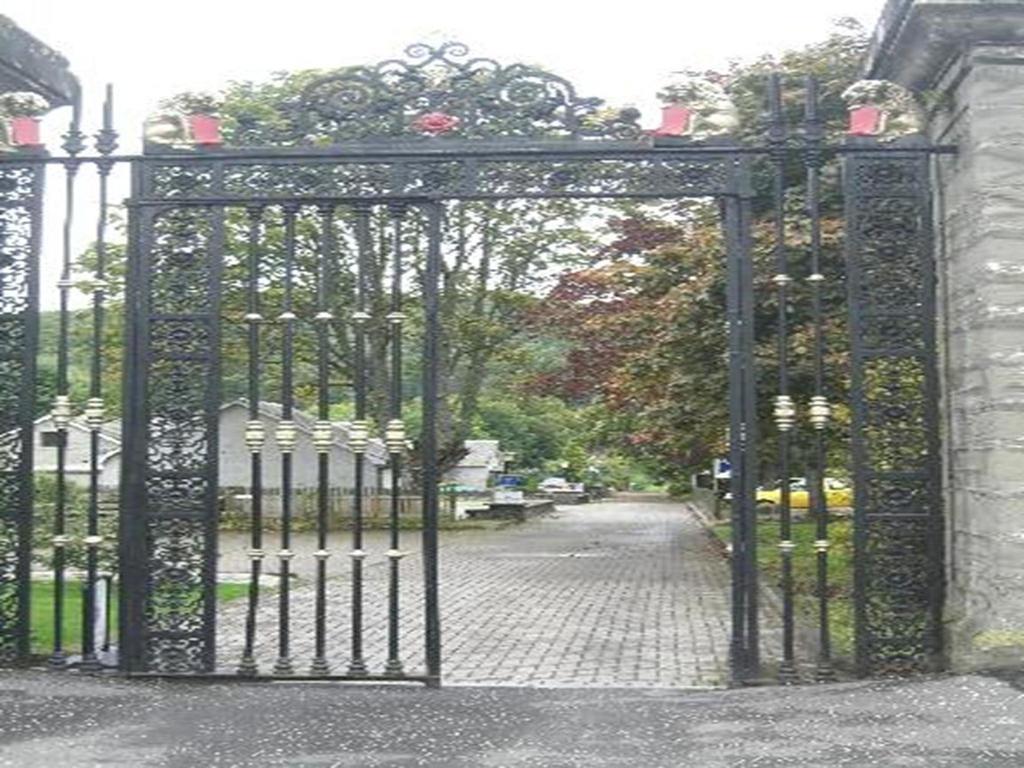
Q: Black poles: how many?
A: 9